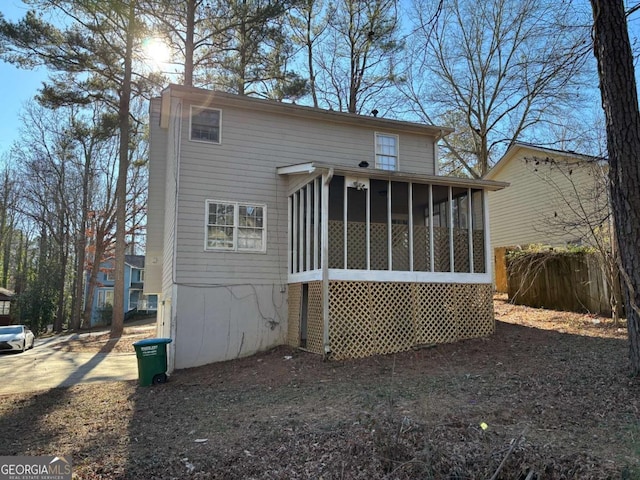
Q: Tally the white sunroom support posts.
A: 14